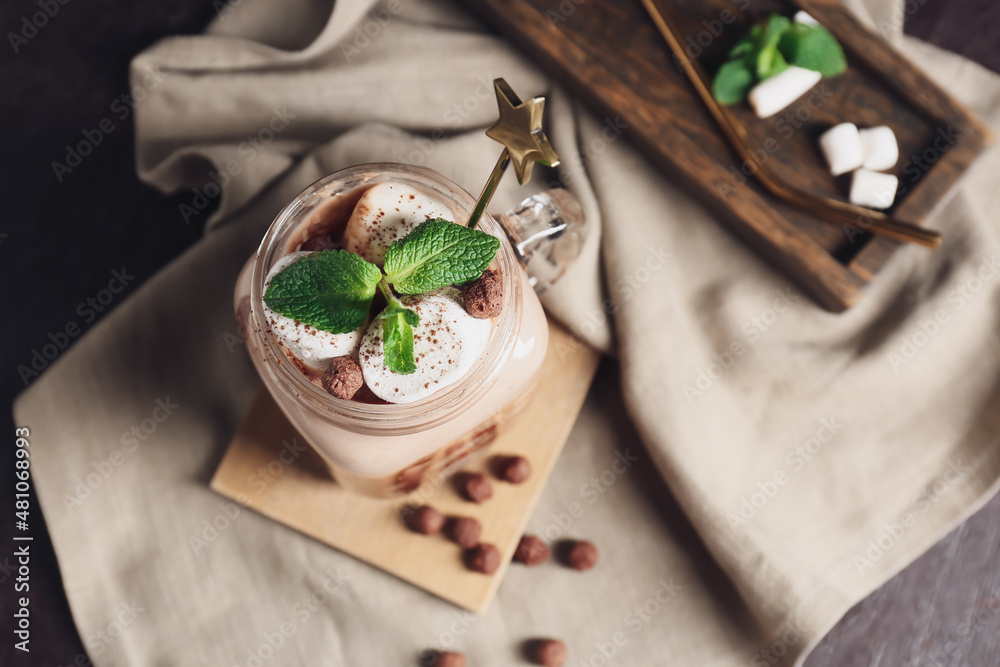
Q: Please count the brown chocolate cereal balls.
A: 11